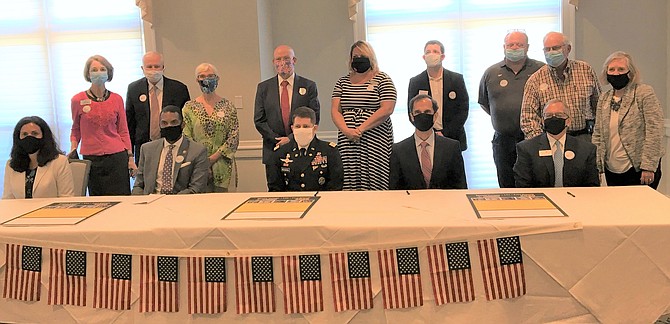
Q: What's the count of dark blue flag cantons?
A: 11